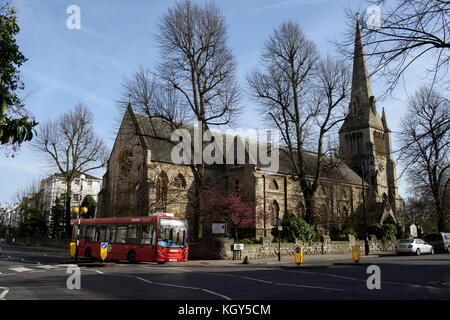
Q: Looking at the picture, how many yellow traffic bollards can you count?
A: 4